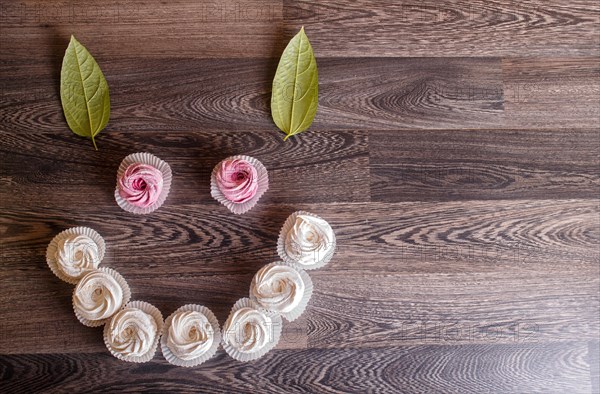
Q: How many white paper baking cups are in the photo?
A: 9